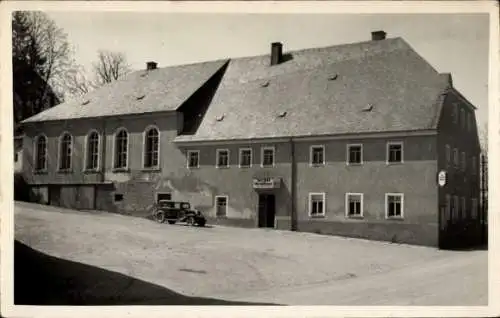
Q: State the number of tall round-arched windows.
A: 5